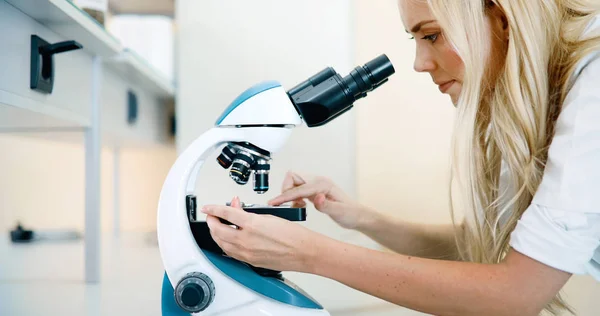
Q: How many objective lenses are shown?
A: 3